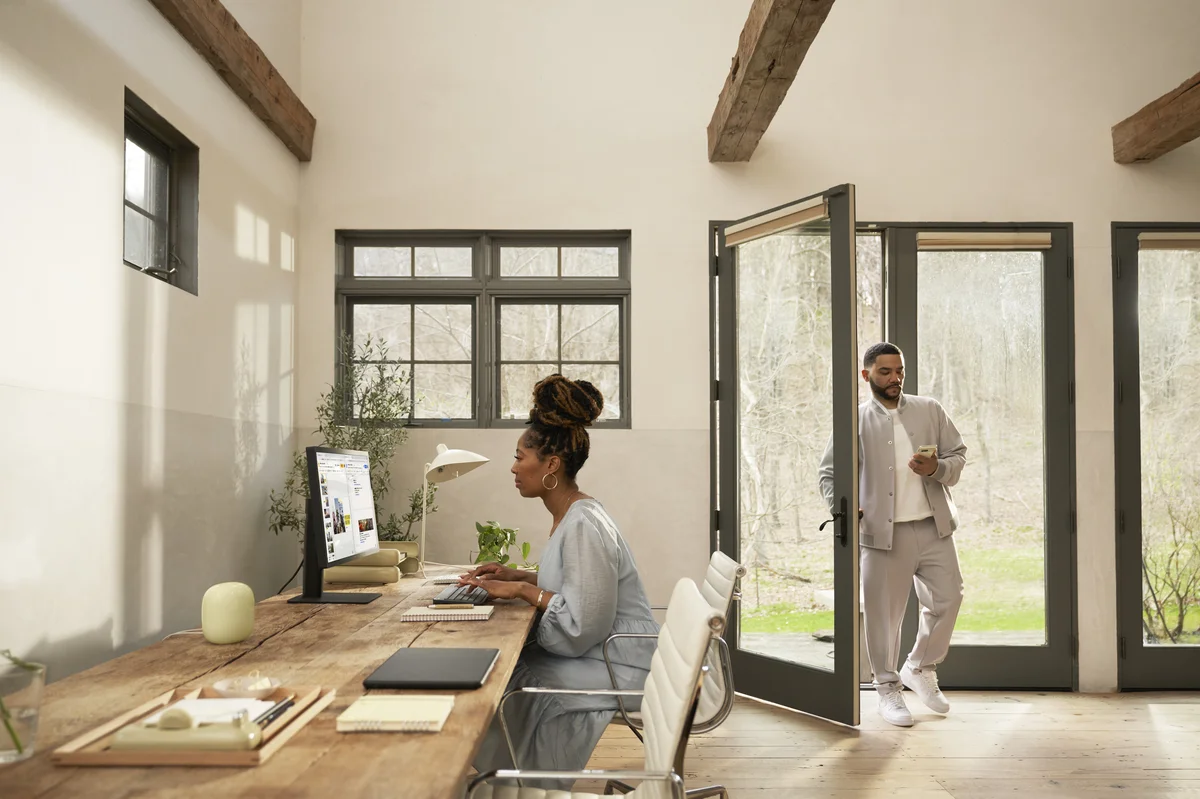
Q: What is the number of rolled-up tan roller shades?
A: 3